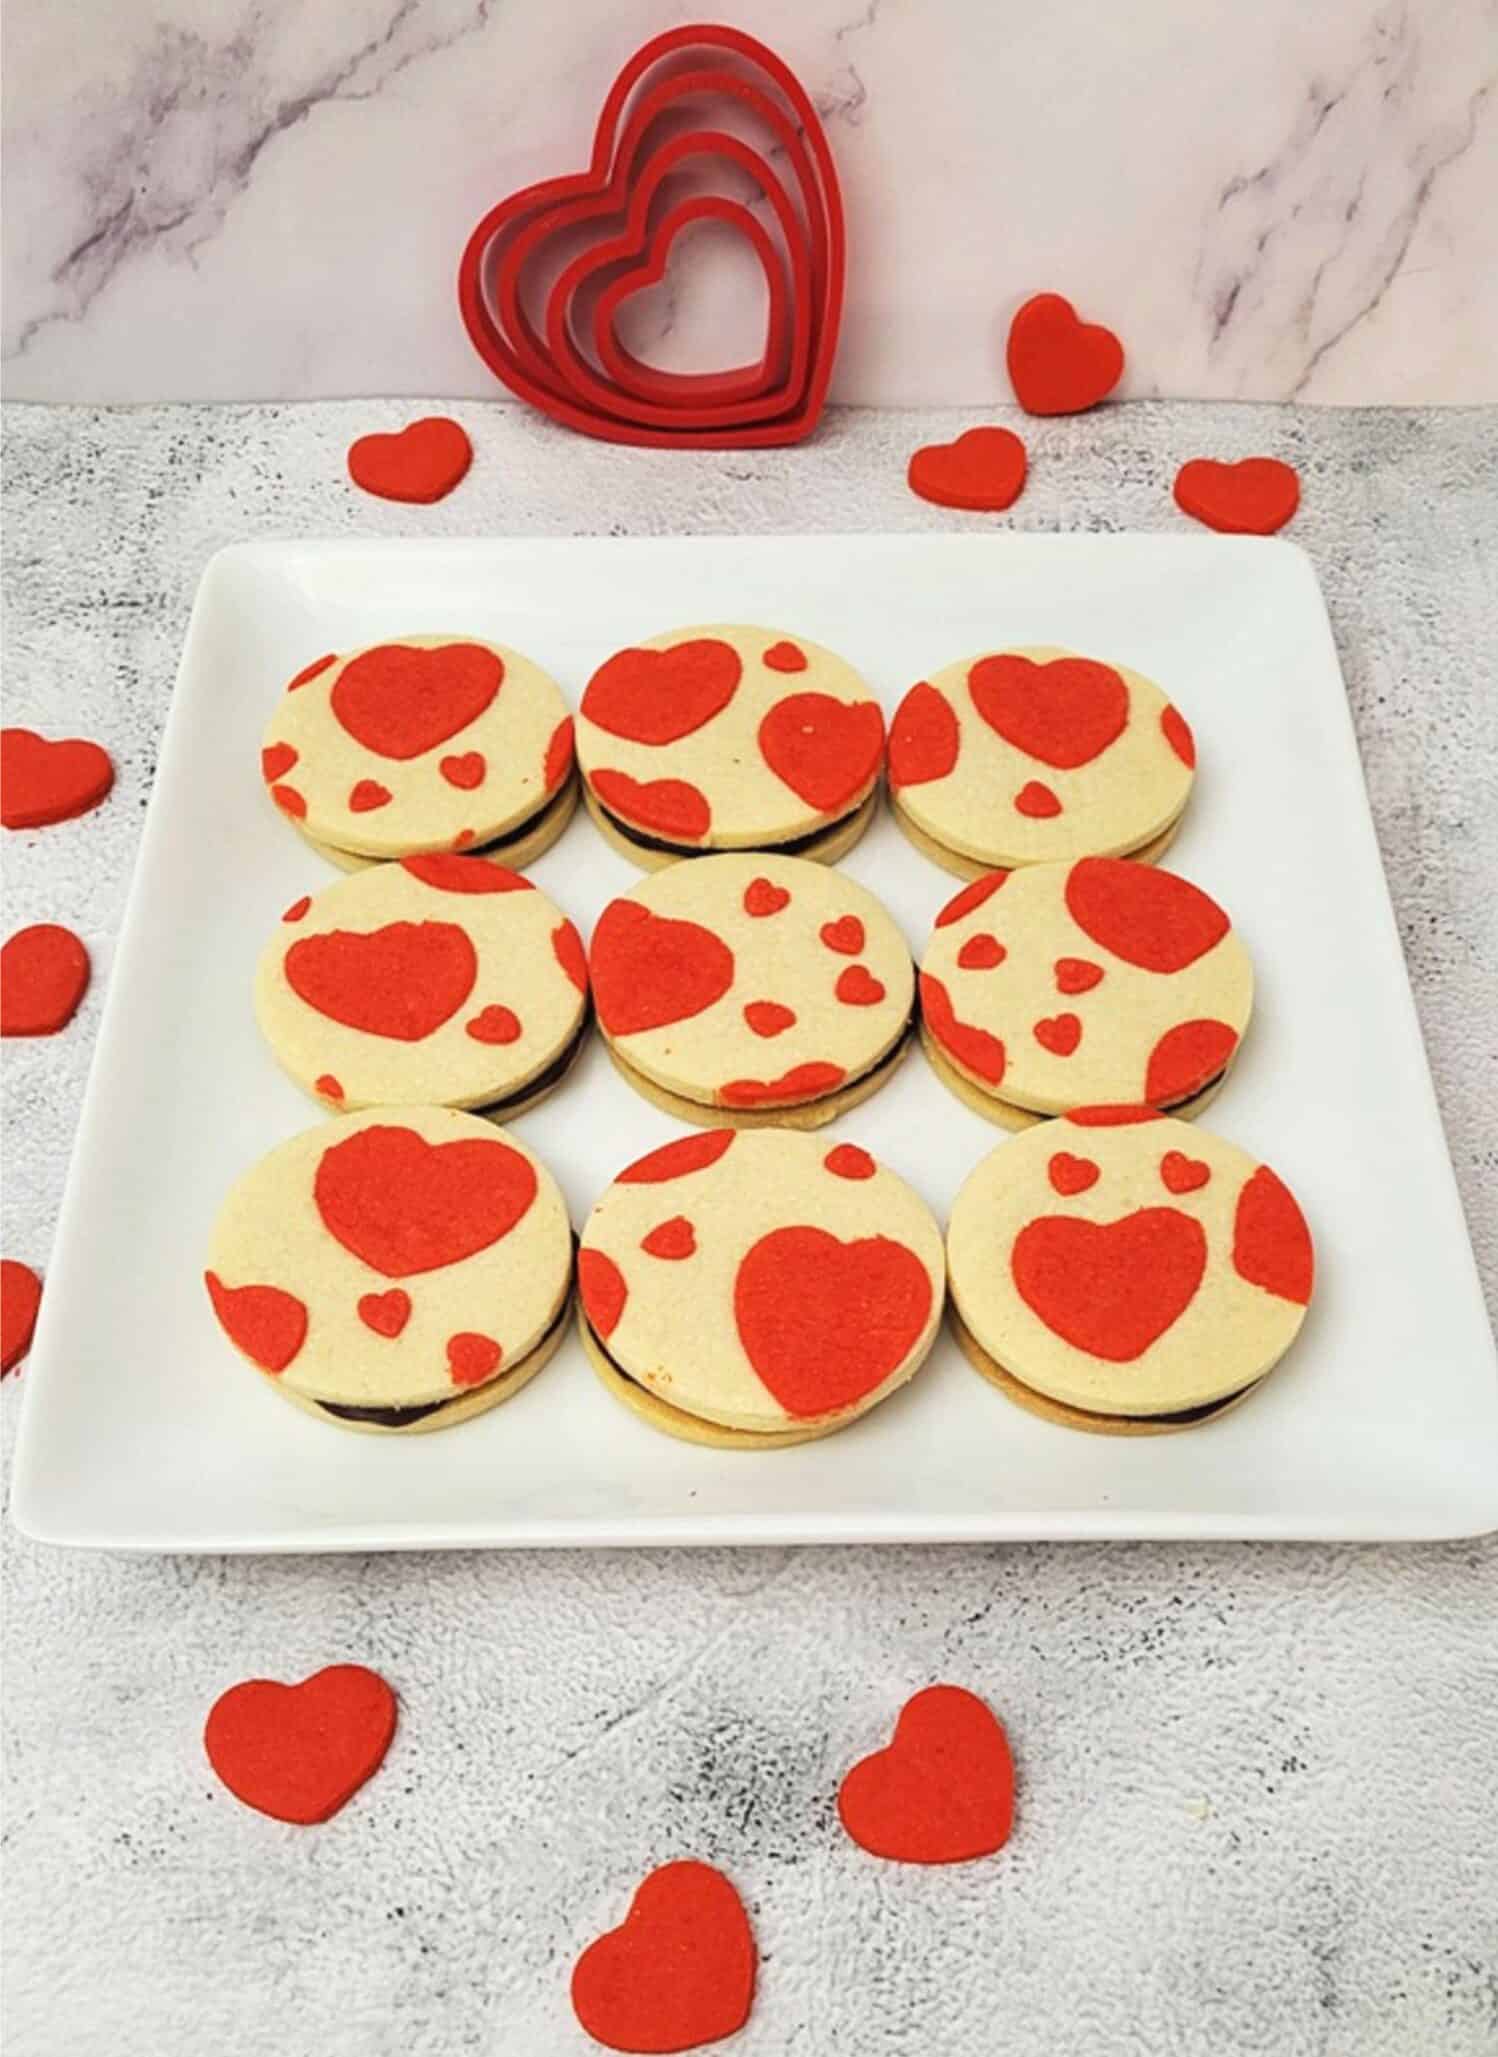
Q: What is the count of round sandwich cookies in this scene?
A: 9